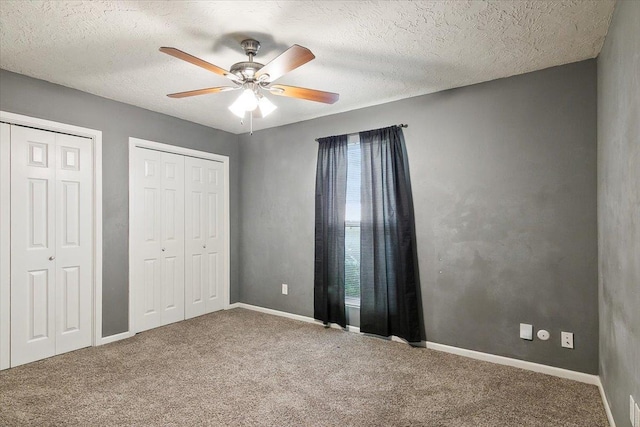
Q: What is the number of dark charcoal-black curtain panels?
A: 2